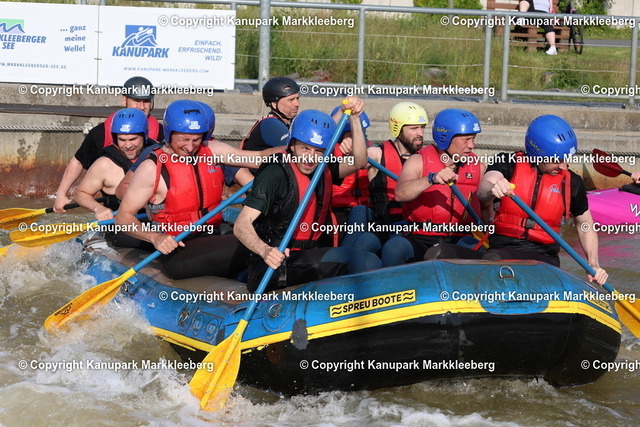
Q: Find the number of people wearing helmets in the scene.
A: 10